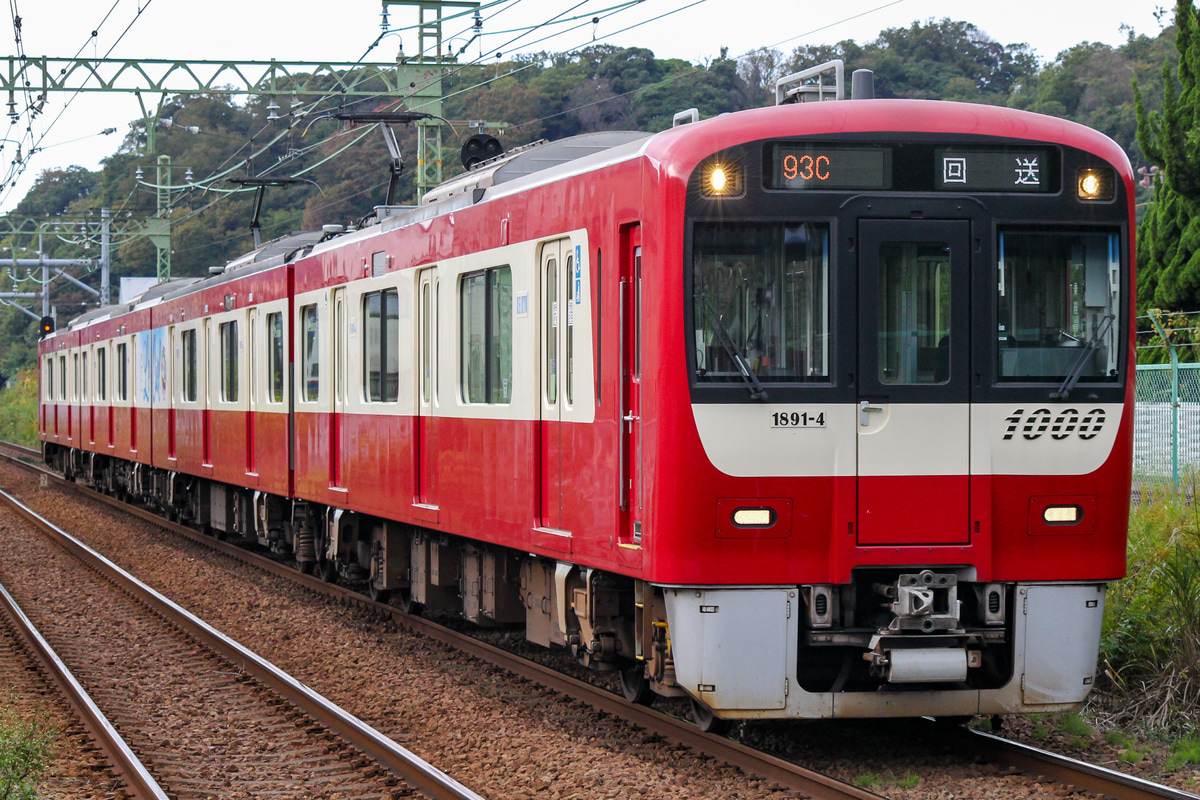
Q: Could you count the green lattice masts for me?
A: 2